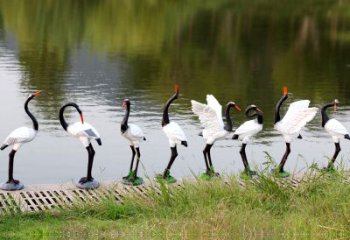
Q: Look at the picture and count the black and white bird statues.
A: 8